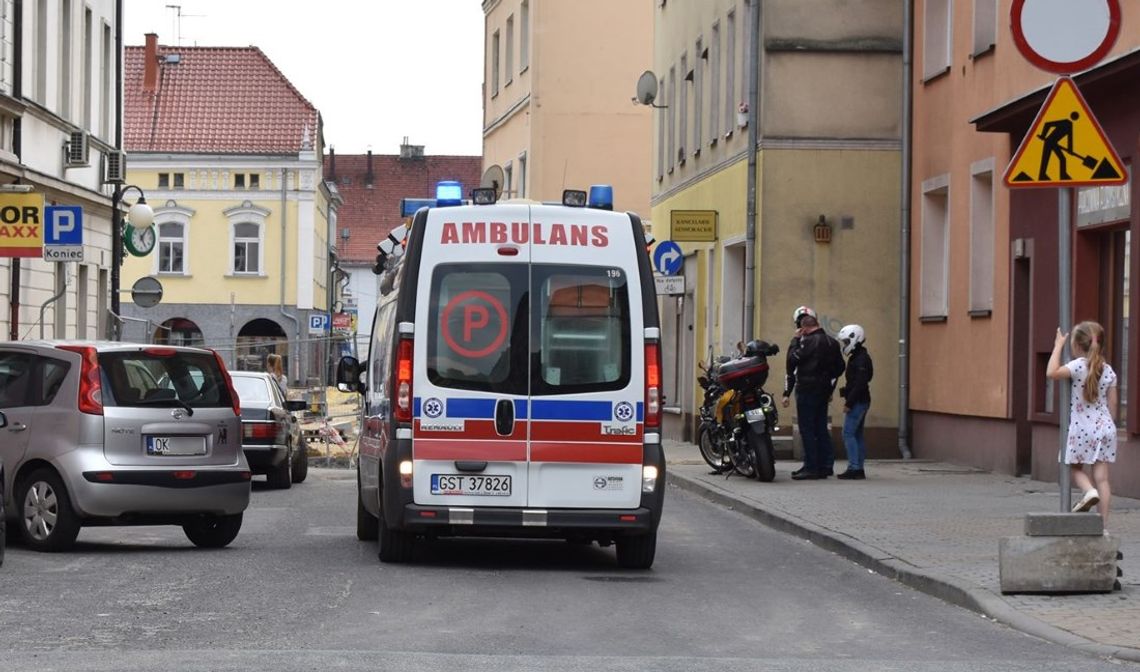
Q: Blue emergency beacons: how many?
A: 2